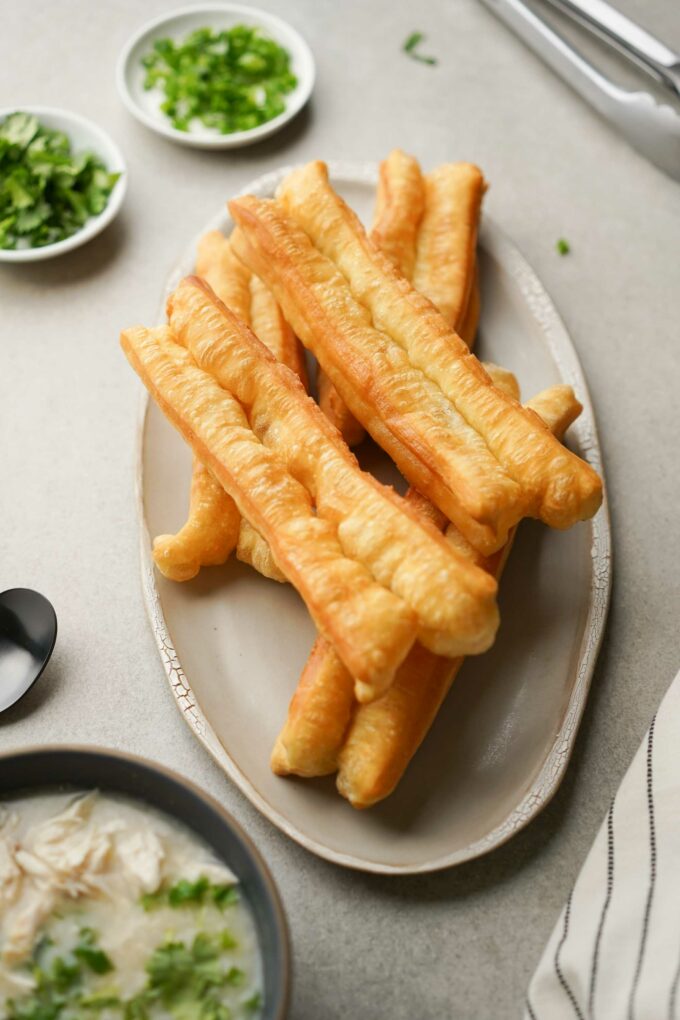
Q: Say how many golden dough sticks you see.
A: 5